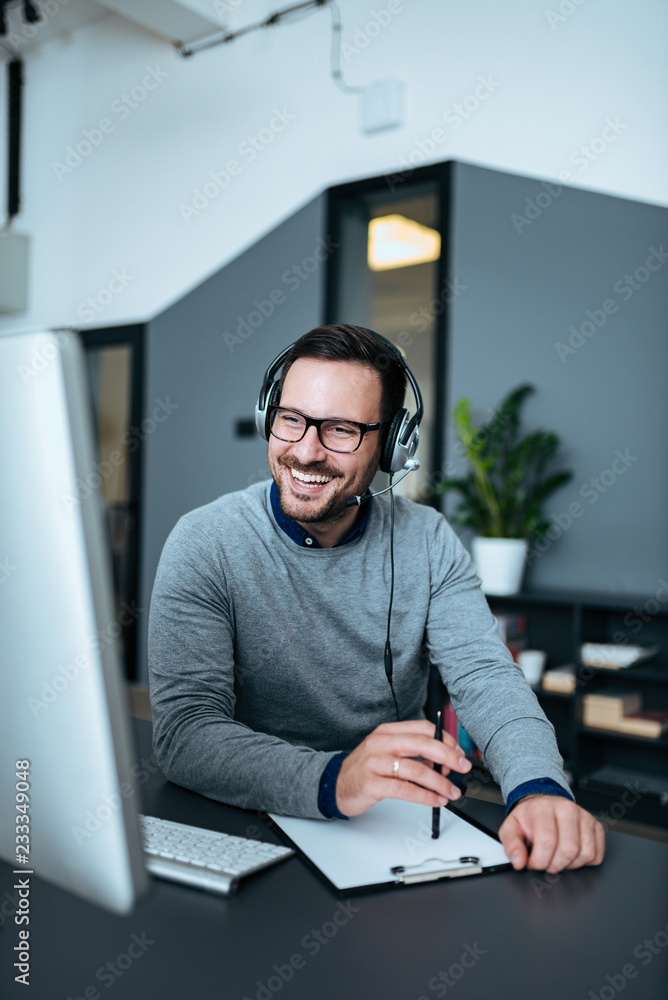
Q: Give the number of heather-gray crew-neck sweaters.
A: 1